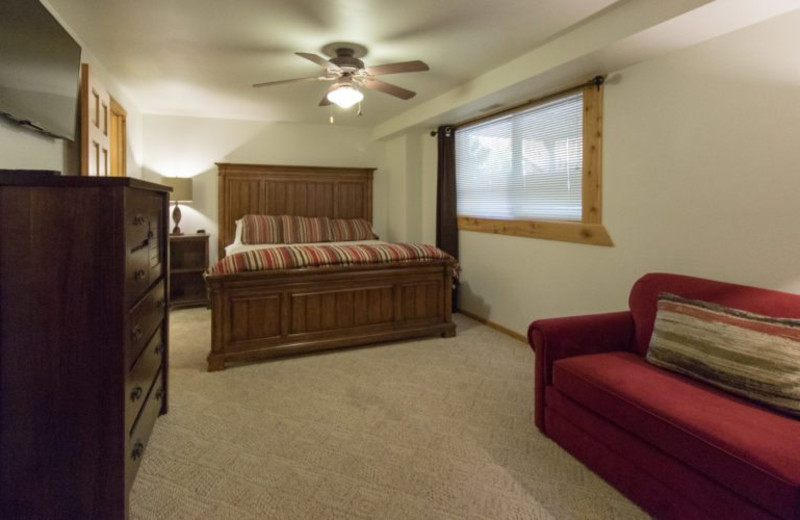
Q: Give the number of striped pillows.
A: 4